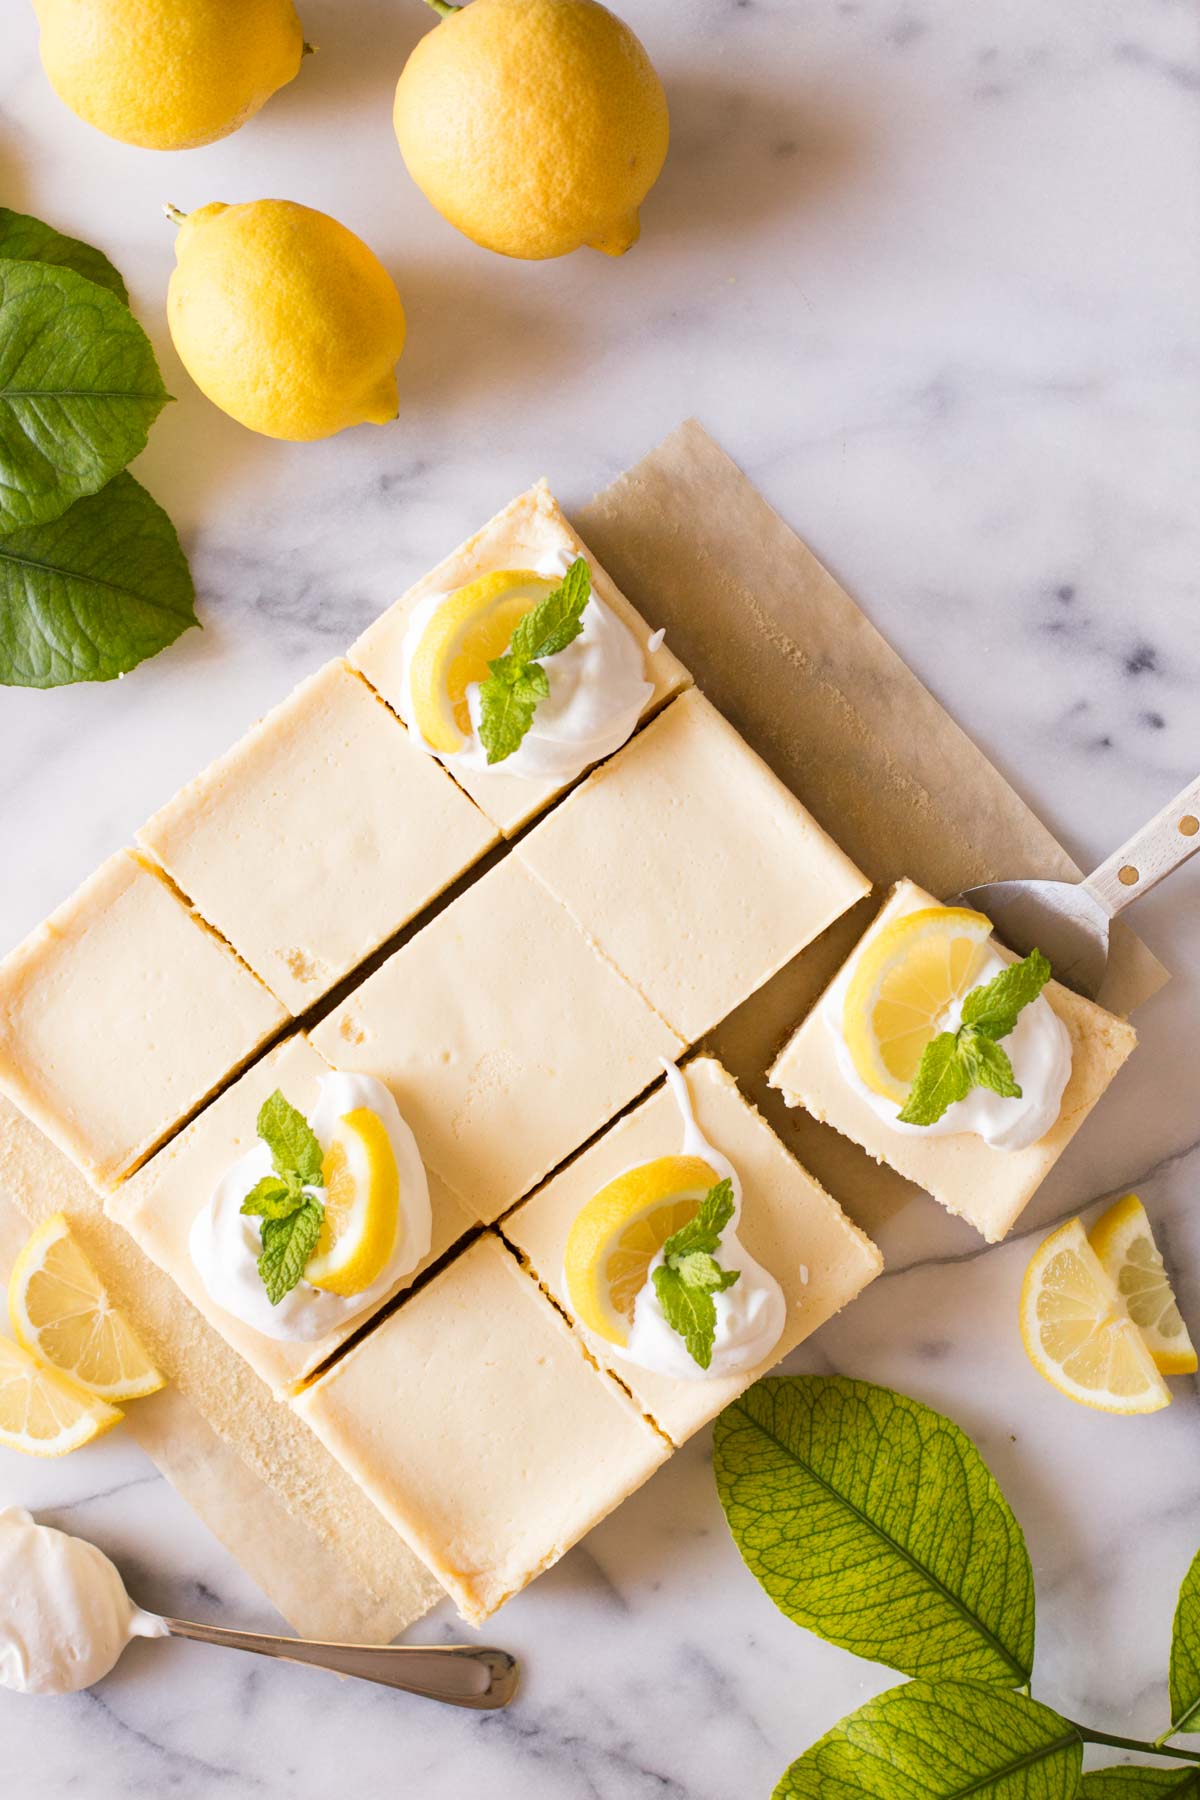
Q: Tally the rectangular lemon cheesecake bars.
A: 9